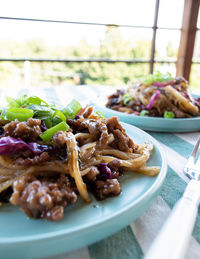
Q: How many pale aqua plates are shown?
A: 2